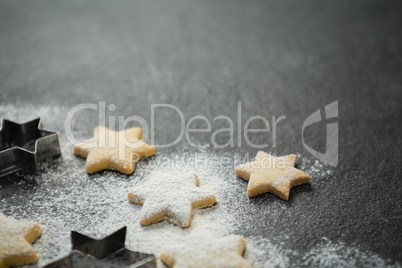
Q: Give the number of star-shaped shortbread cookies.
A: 5